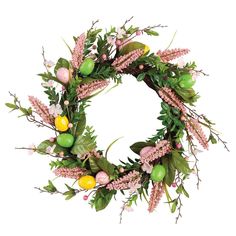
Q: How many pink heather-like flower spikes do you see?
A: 11